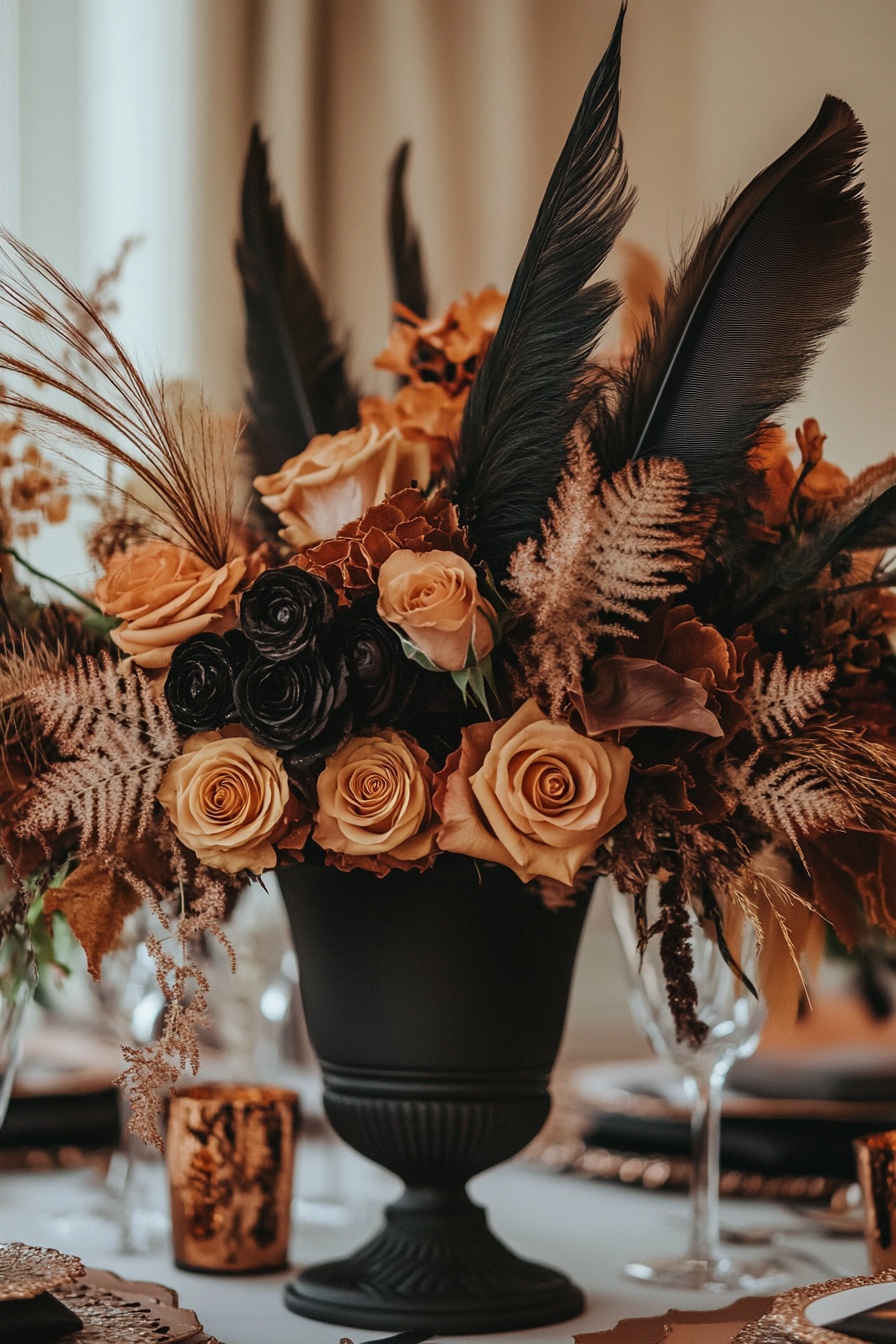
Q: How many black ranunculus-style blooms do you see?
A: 4